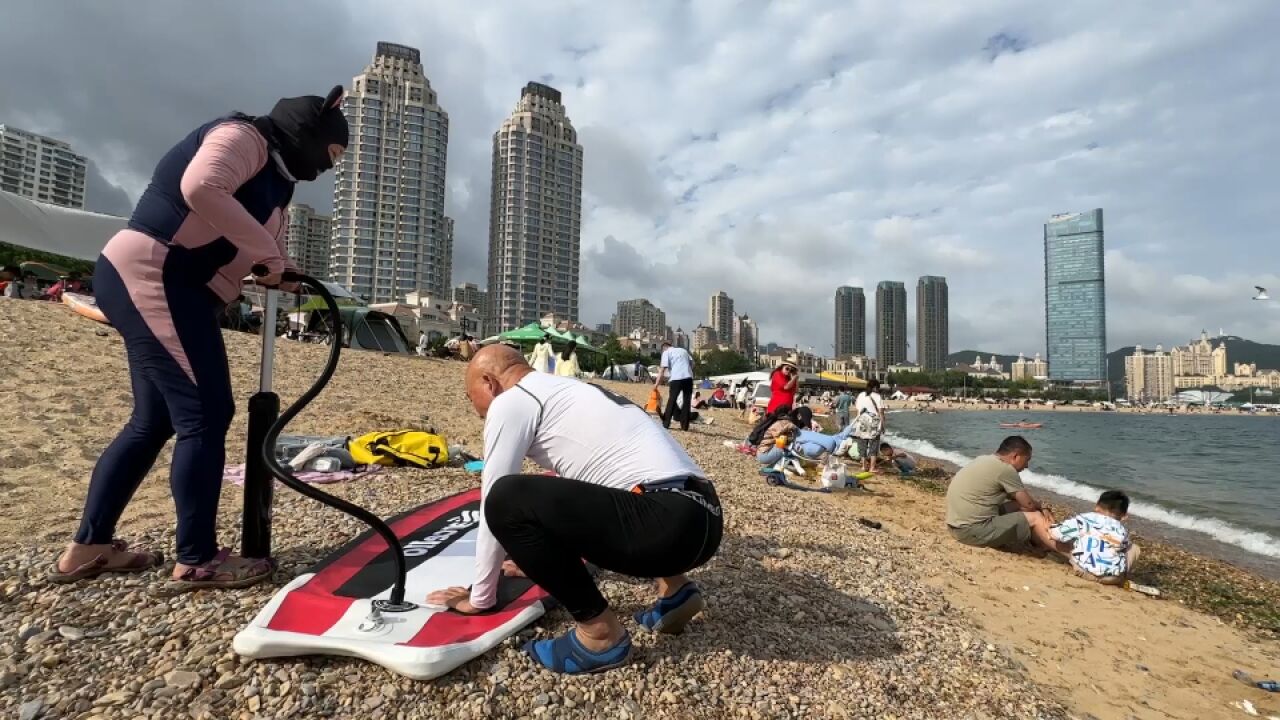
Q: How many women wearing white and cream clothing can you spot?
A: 2